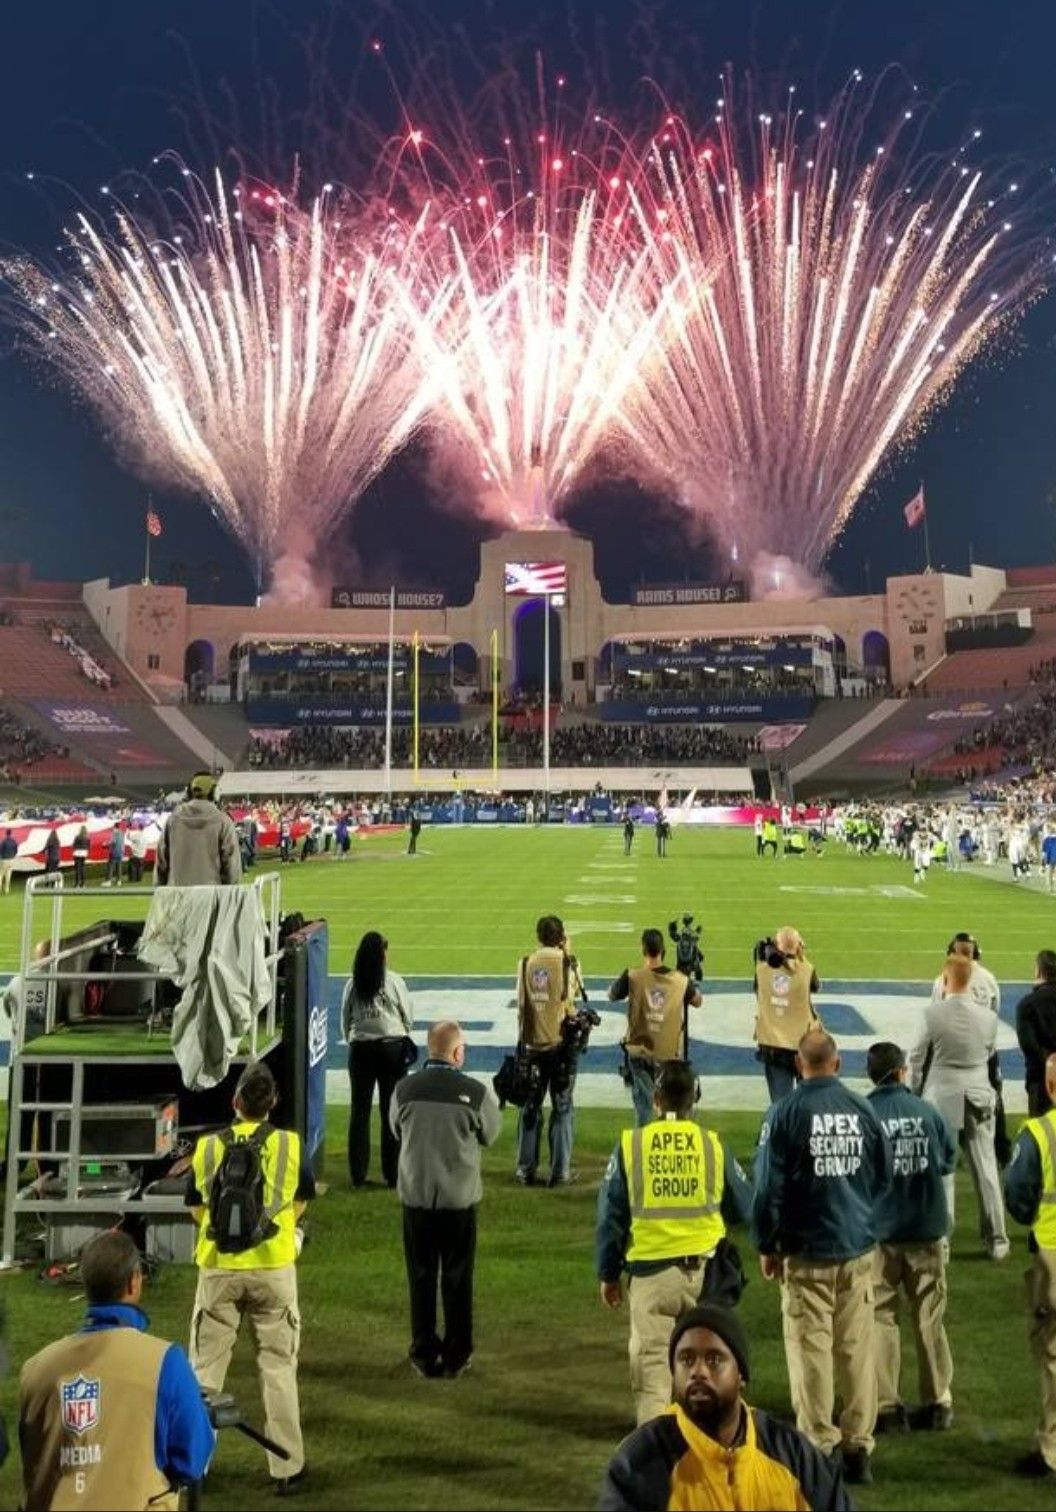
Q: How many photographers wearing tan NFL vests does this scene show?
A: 4